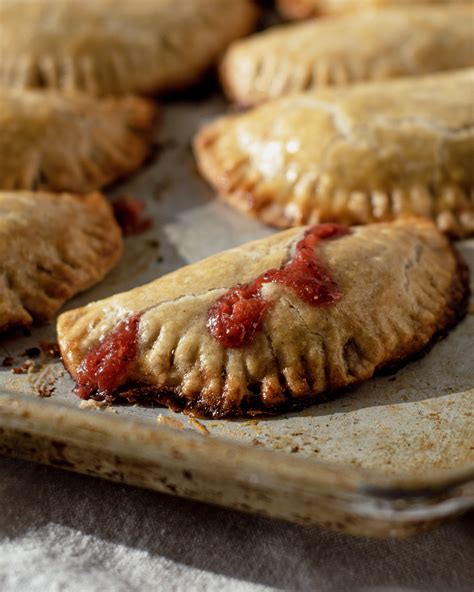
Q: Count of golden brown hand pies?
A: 7